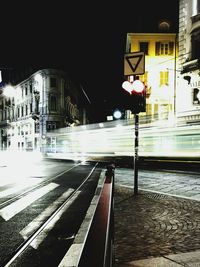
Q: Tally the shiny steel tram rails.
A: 2